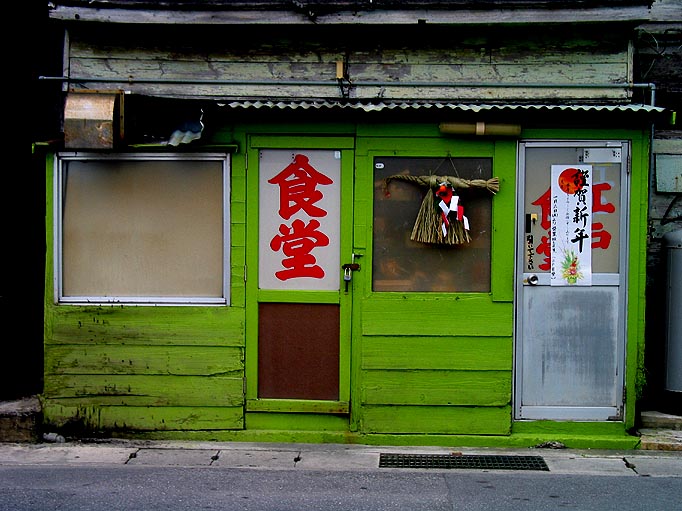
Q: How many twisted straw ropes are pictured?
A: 1